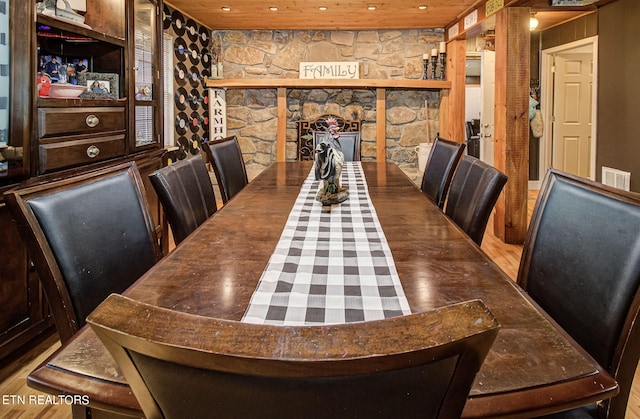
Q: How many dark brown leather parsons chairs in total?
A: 2